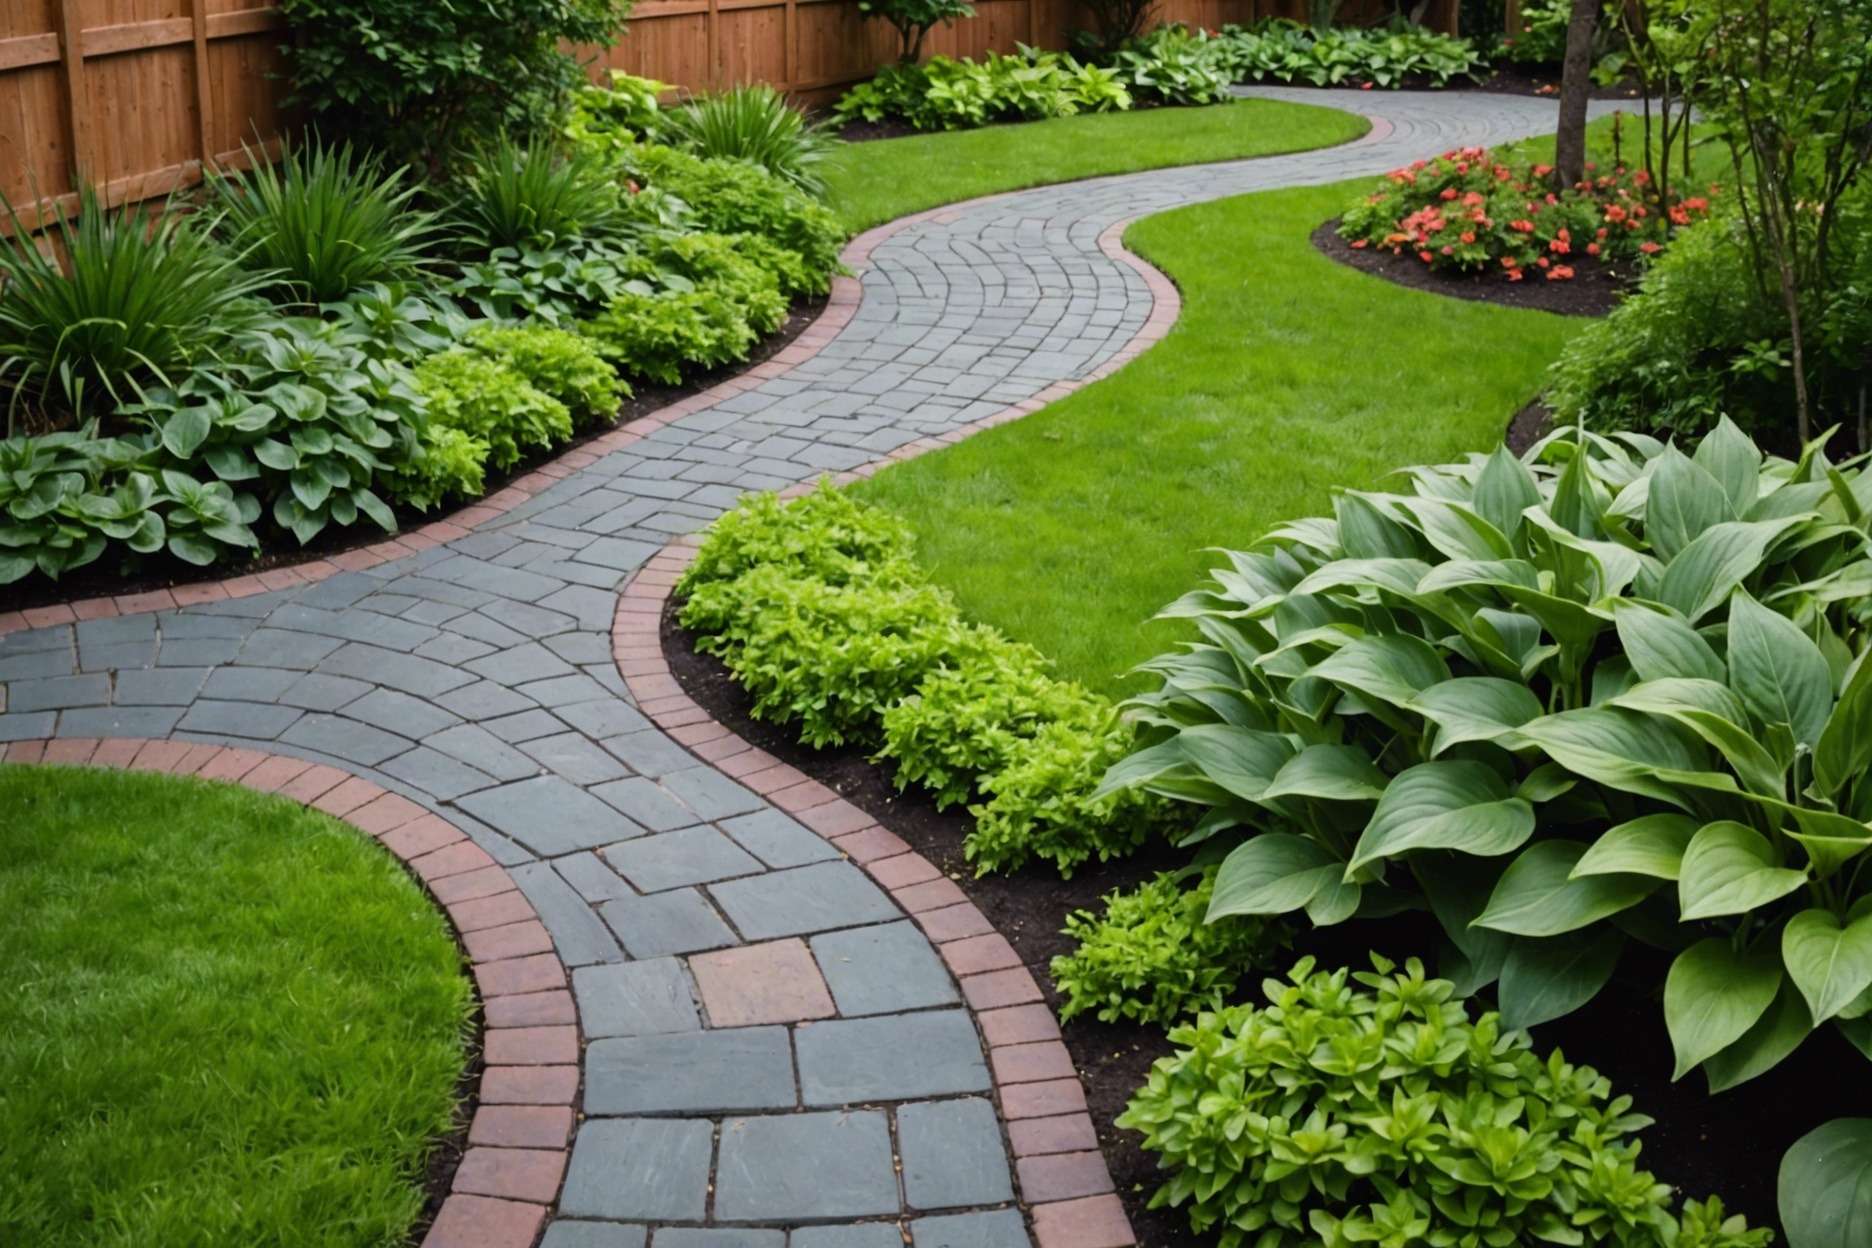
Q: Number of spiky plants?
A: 4